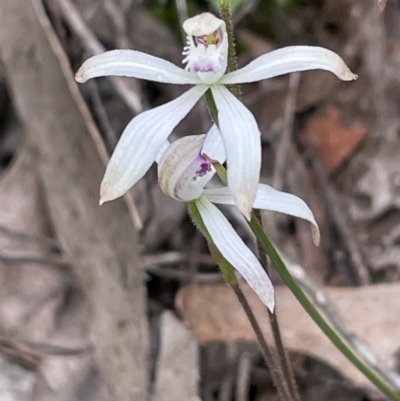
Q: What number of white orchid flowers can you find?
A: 2